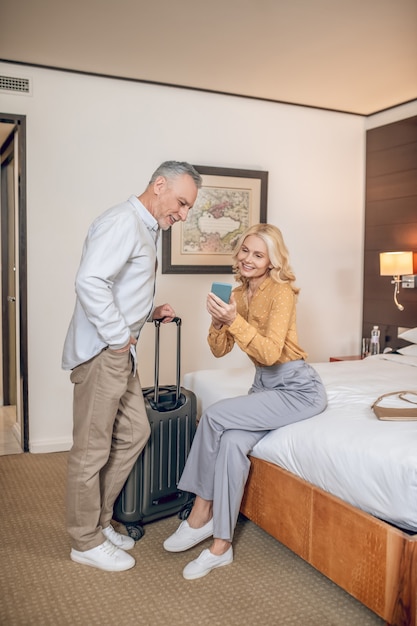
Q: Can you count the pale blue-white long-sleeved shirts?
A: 1